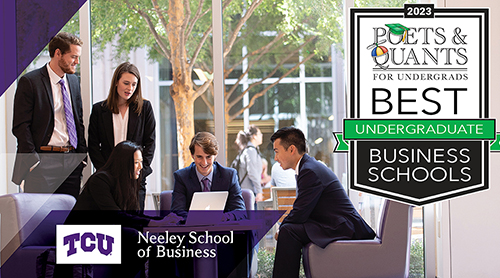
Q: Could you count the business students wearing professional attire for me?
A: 5